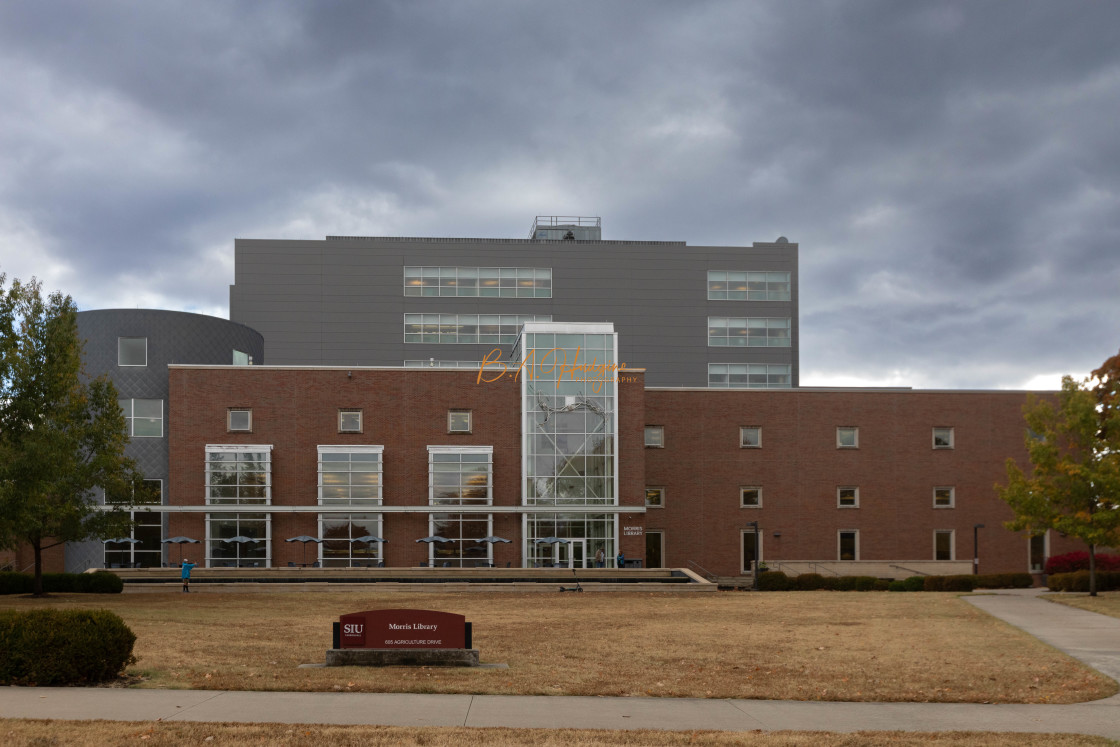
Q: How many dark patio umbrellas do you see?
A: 8